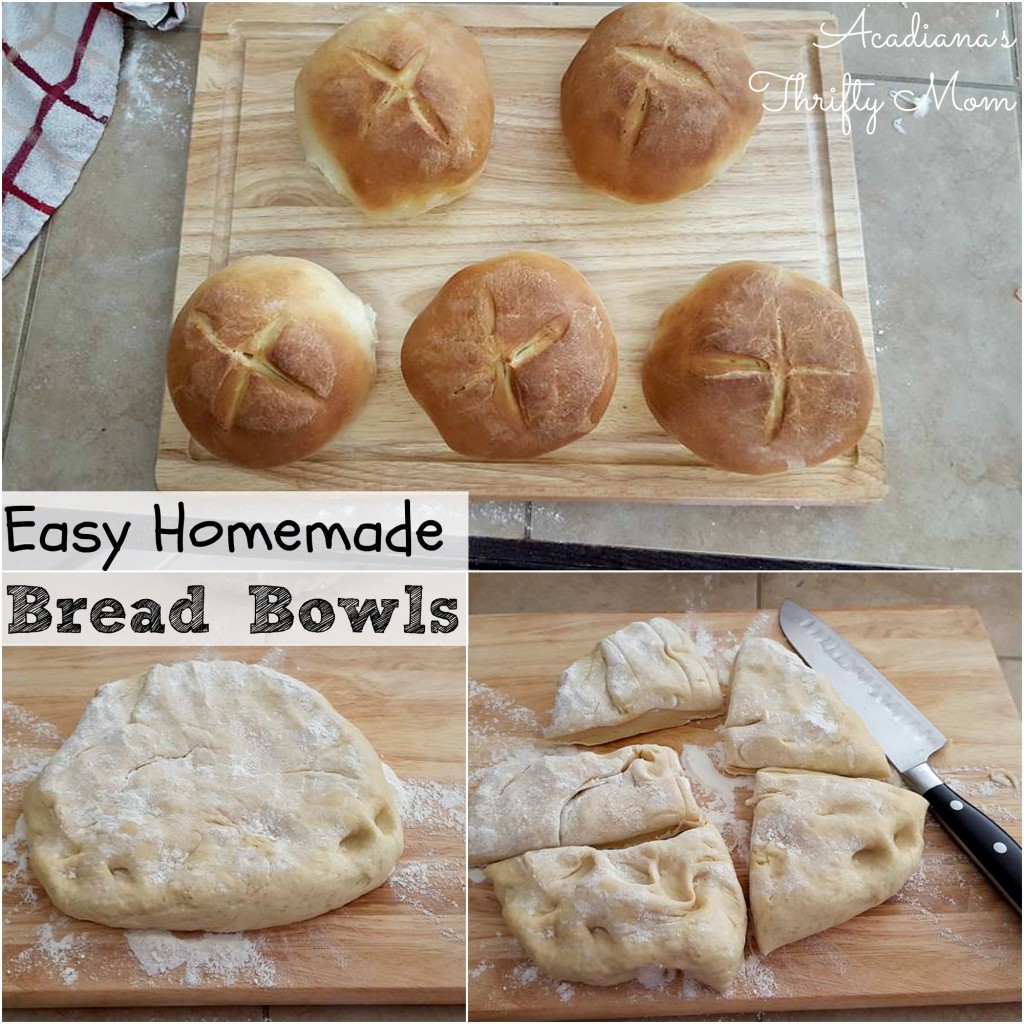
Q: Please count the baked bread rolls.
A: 5